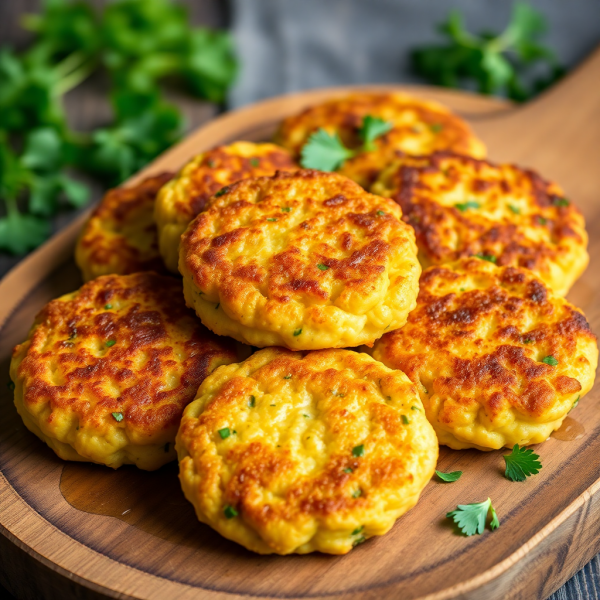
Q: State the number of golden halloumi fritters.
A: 8